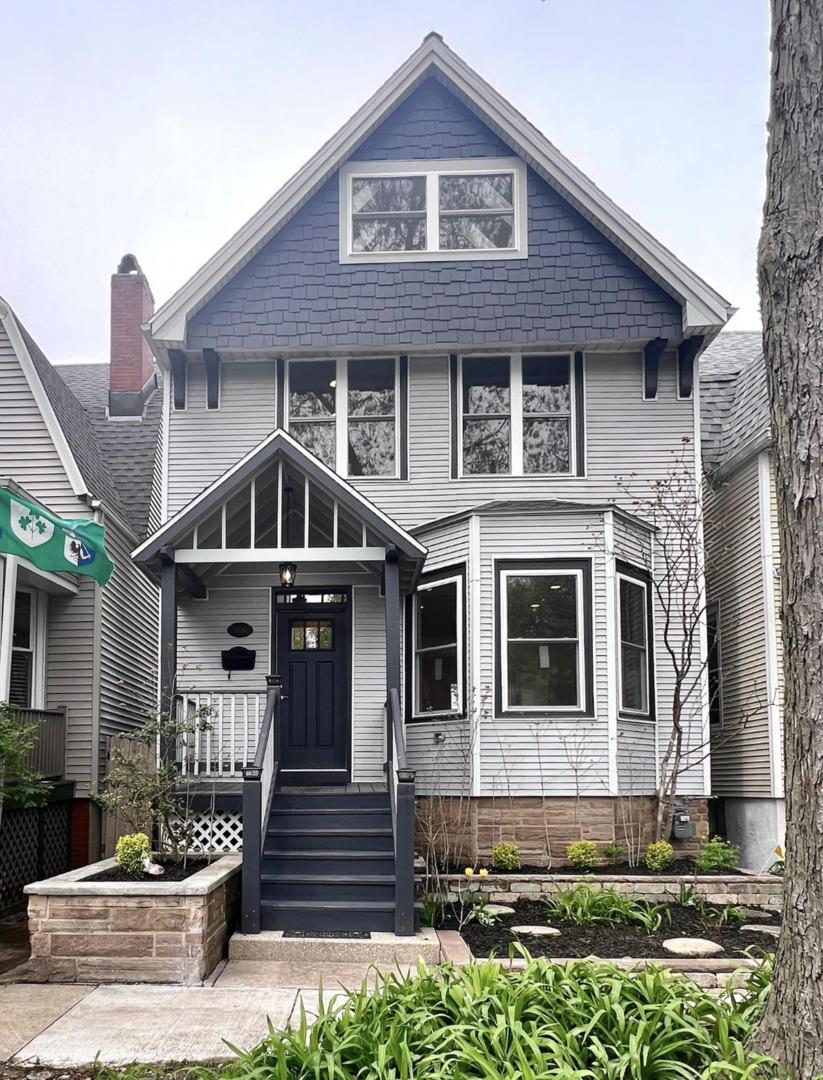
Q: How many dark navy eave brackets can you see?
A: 4